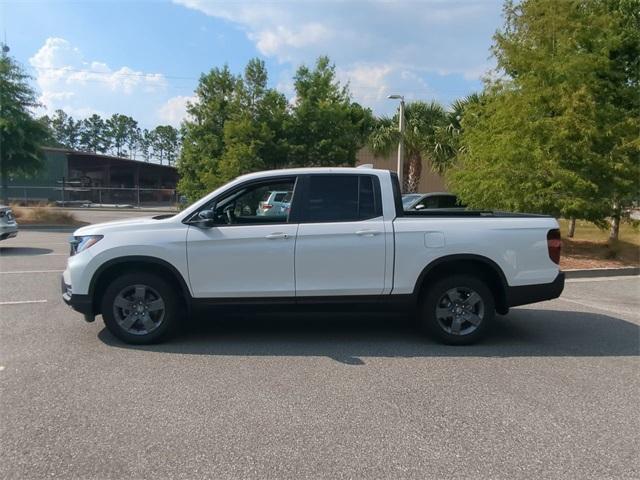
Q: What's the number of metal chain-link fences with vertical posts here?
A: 1